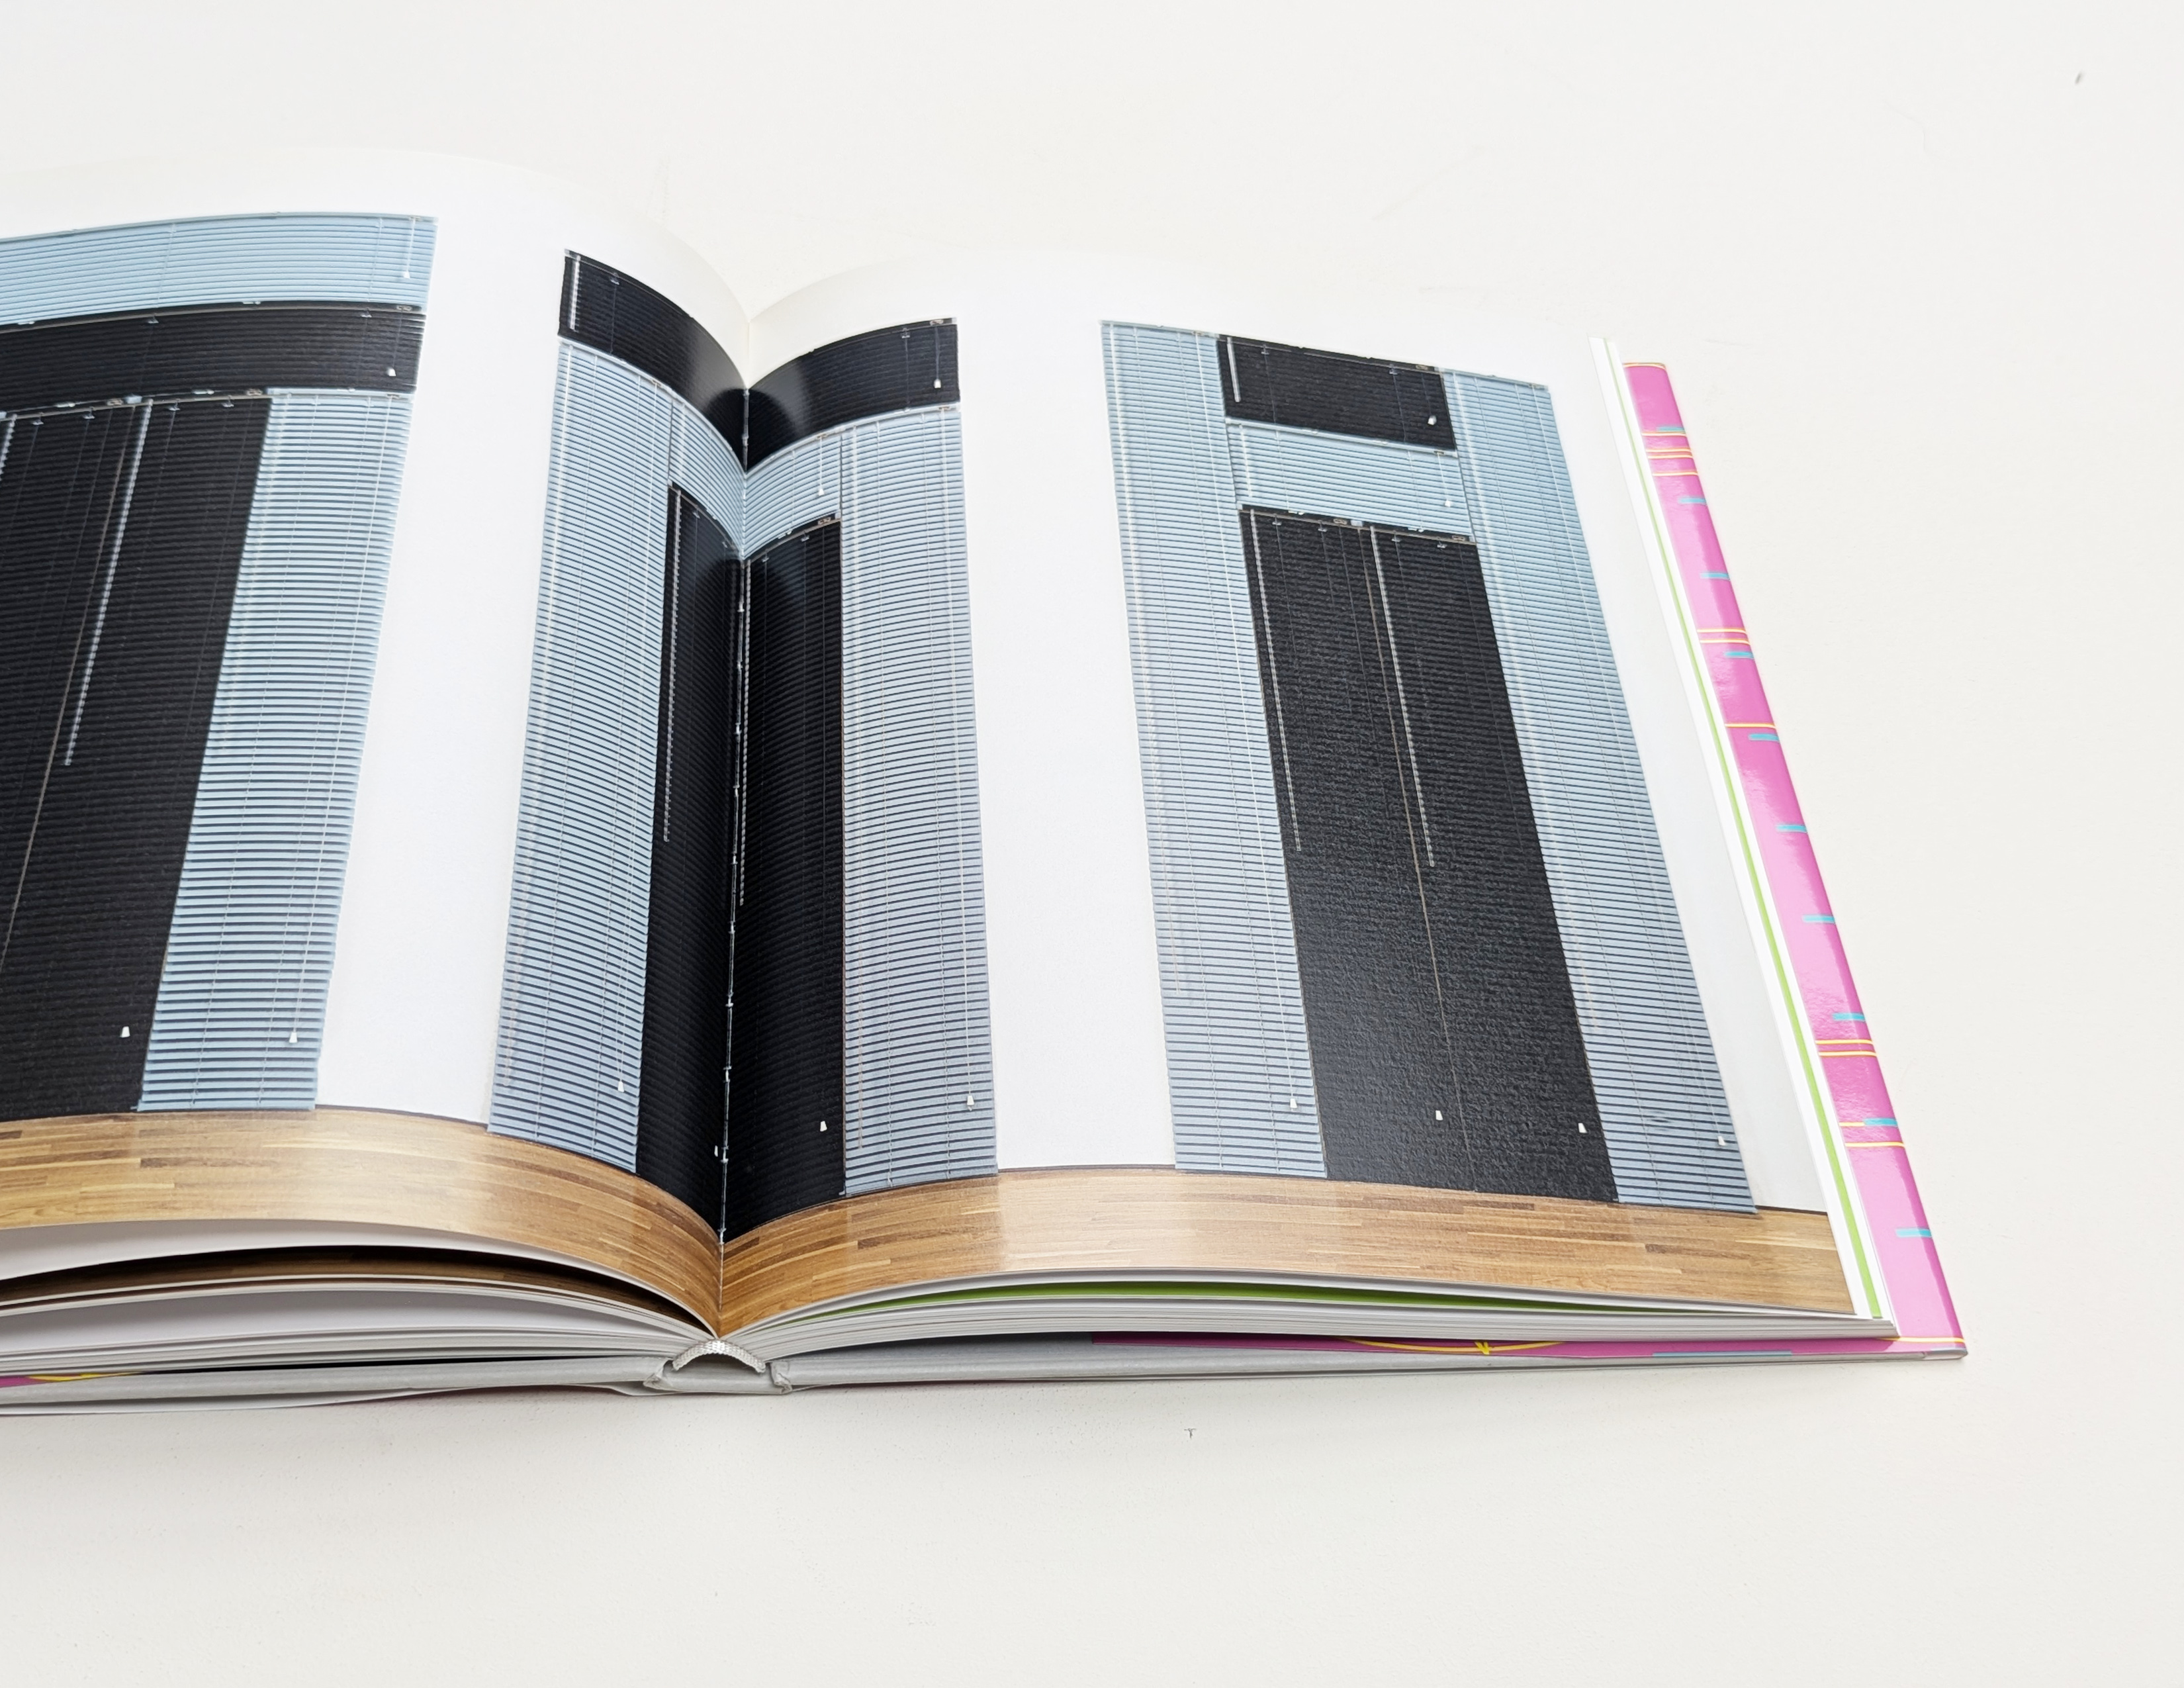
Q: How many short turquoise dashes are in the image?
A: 10